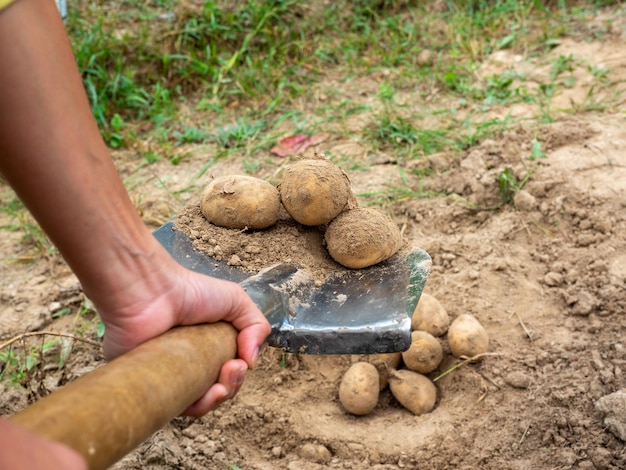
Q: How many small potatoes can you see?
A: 6